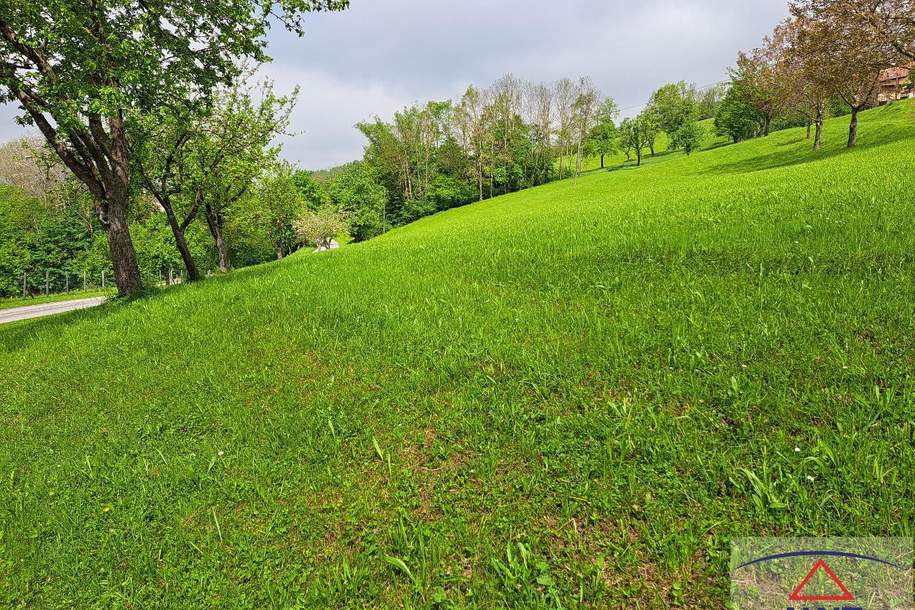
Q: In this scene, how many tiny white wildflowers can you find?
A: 5